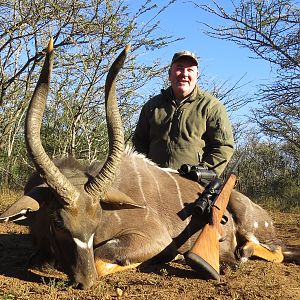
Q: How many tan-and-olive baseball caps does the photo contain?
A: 1